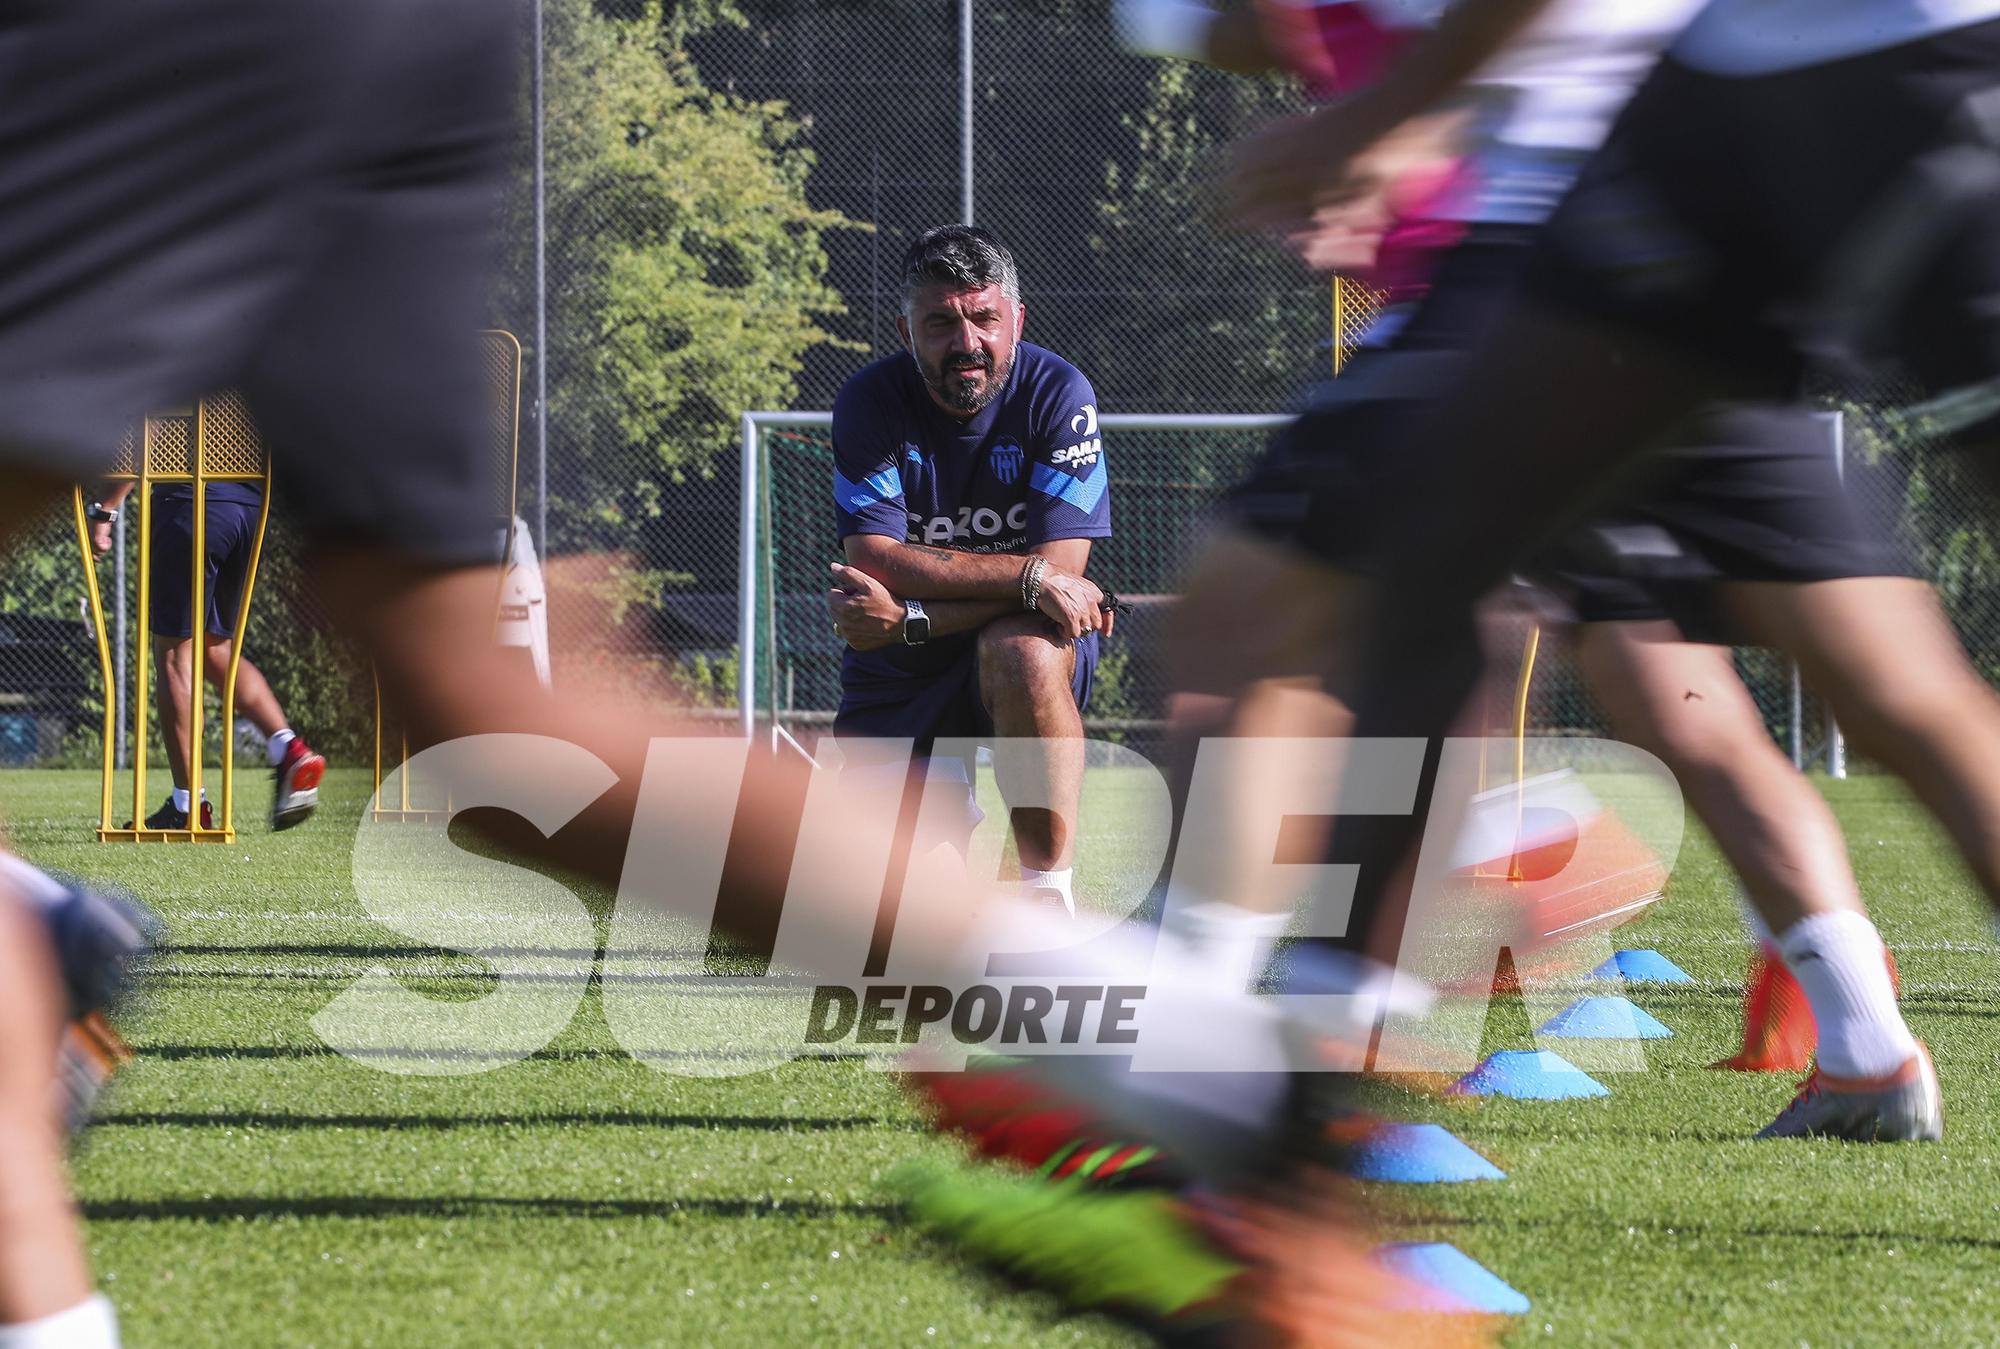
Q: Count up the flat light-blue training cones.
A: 5